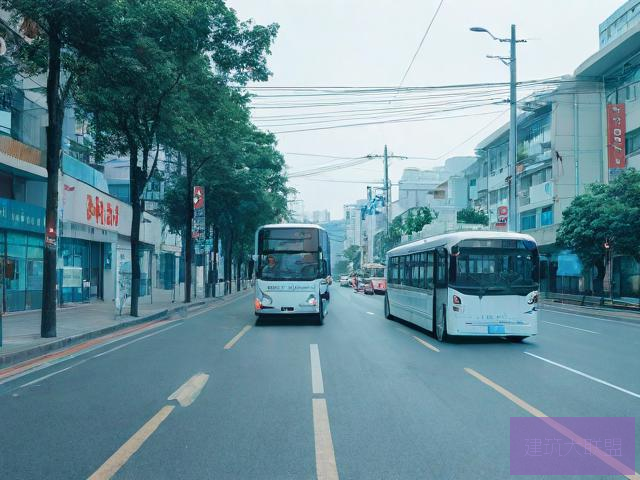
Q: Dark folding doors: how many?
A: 1